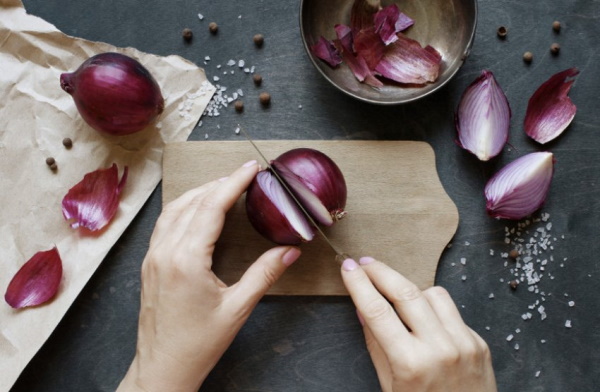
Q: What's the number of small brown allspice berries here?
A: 15